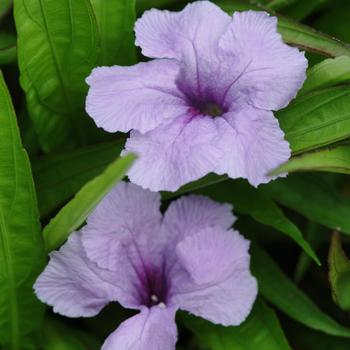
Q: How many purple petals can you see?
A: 10